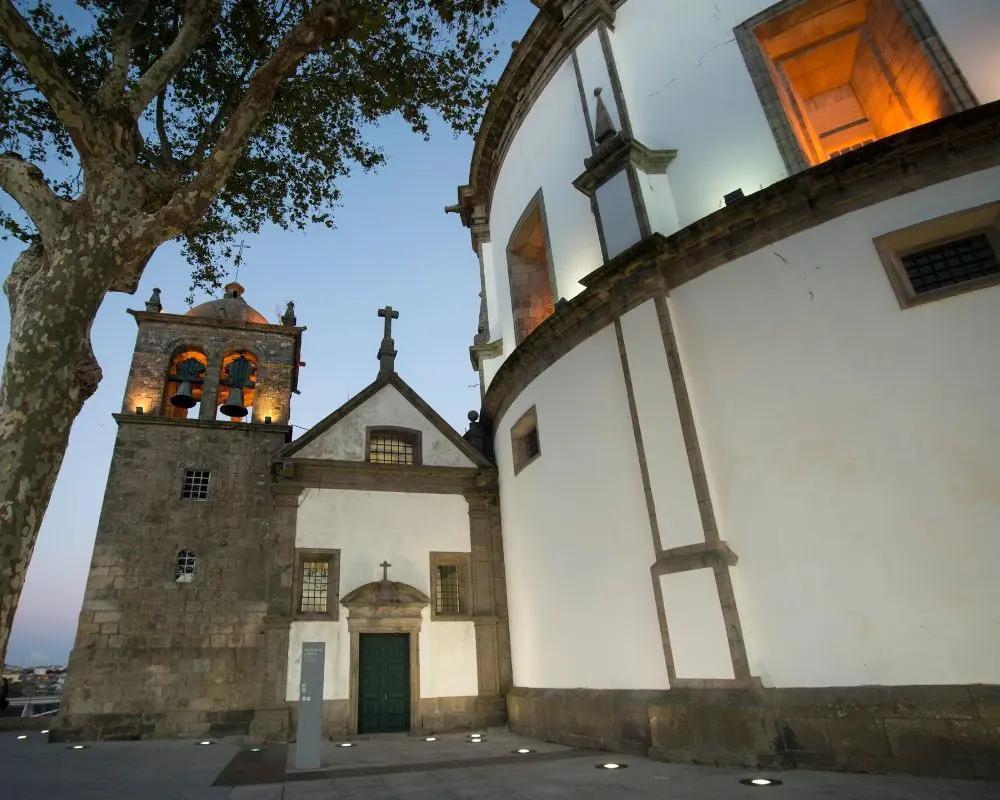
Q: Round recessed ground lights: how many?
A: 12